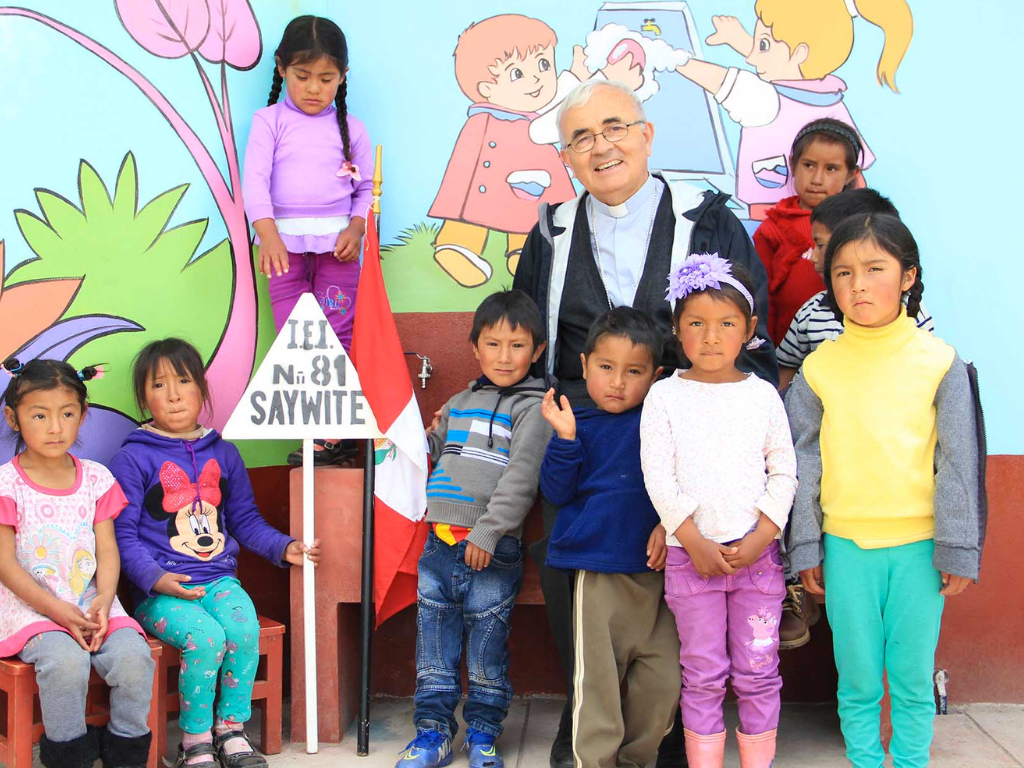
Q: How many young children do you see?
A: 9